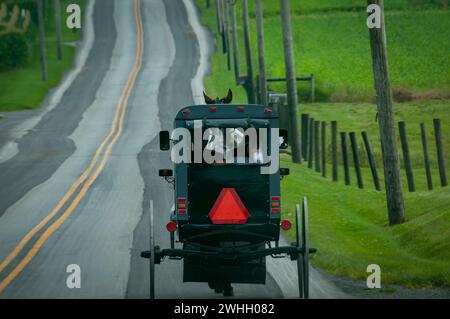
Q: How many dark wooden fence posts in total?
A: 11